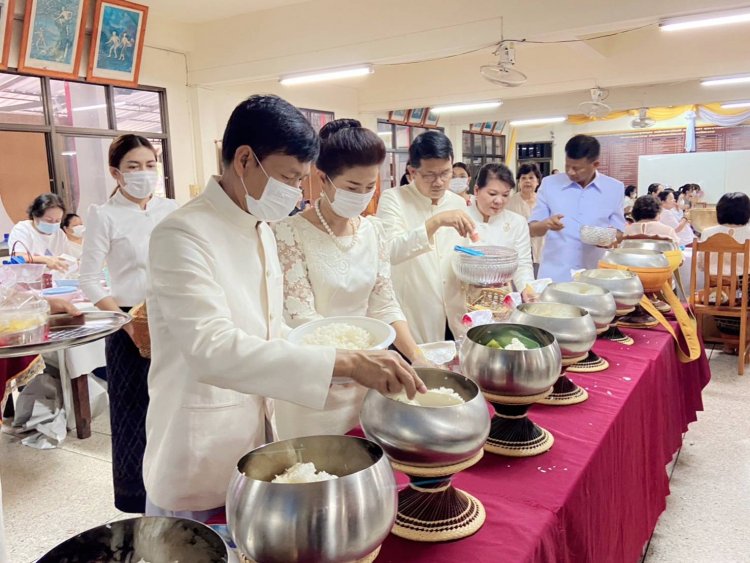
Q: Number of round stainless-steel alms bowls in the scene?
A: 9